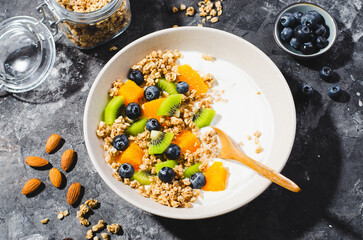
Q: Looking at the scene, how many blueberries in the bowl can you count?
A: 10